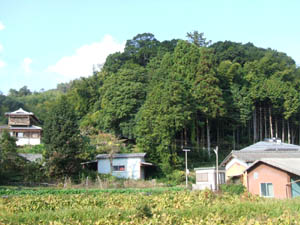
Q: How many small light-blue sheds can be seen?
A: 1